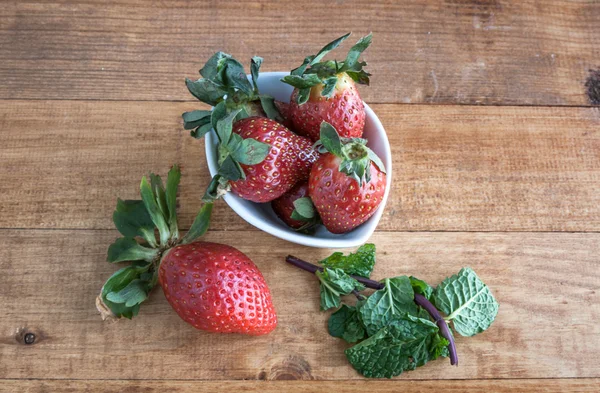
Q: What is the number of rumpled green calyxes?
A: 6